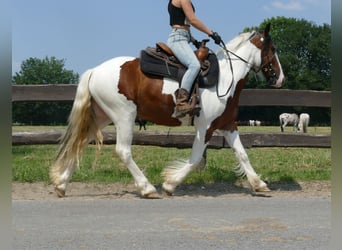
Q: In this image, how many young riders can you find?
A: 1